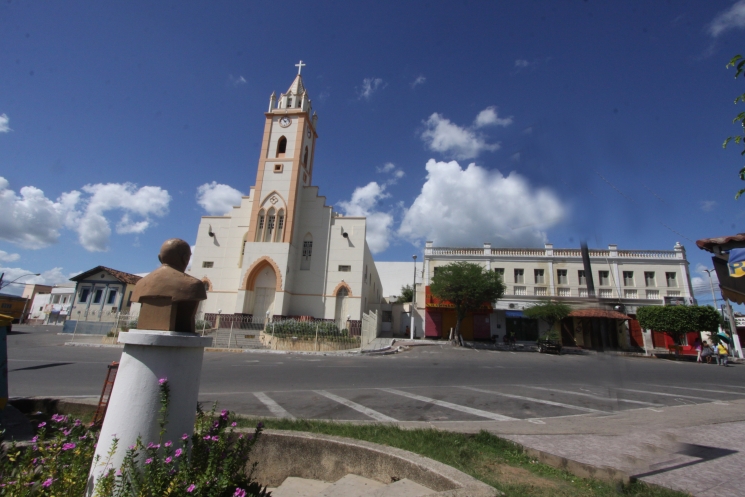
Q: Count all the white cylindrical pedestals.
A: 1